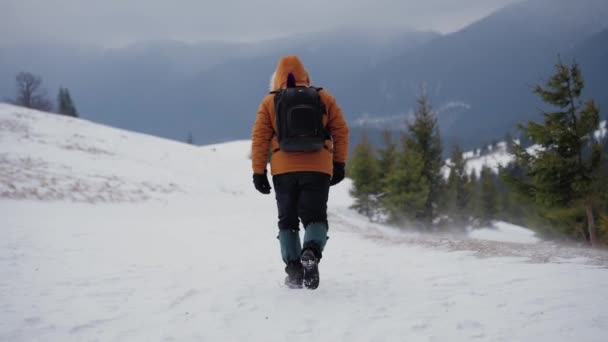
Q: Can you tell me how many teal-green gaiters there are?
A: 2